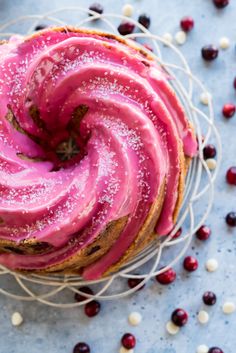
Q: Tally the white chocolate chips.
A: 14